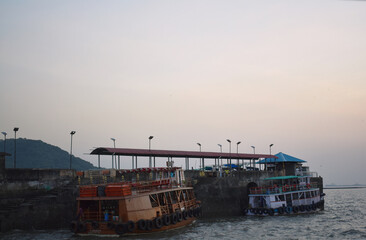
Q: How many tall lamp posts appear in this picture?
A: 11